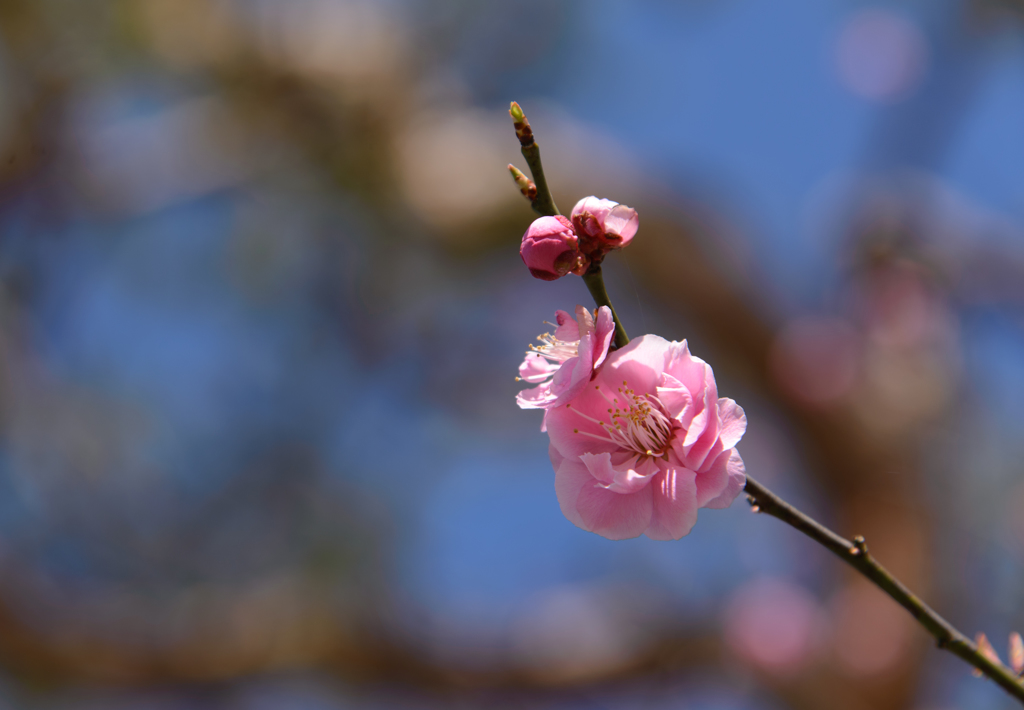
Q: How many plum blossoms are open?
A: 2